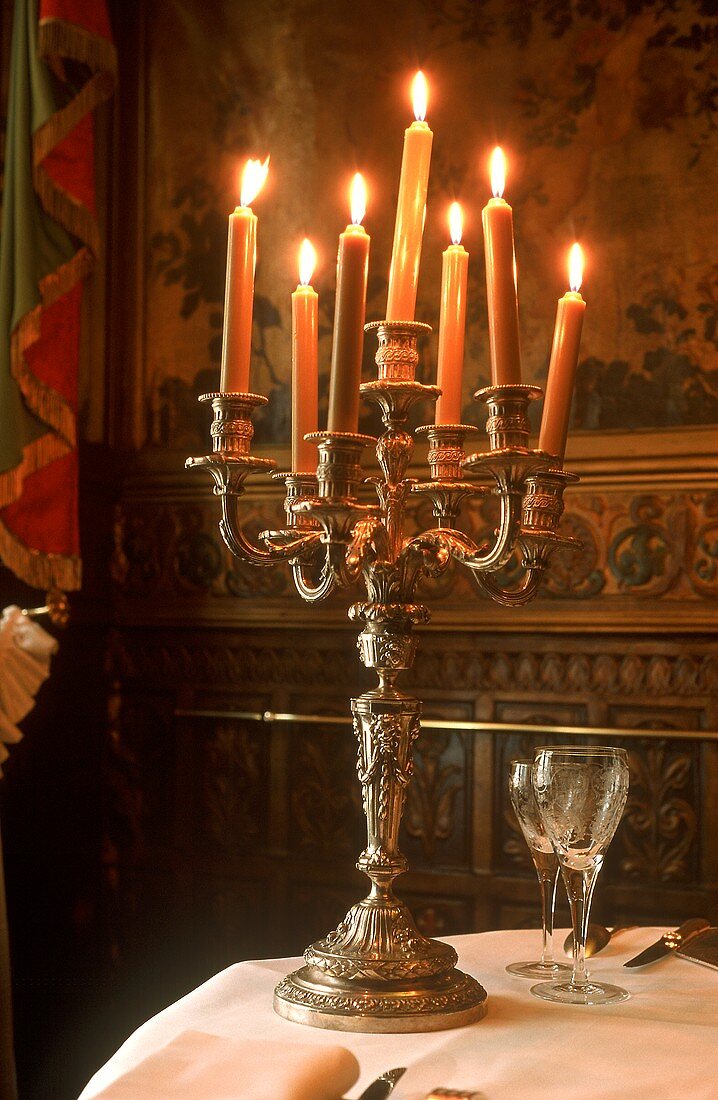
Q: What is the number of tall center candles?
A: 1